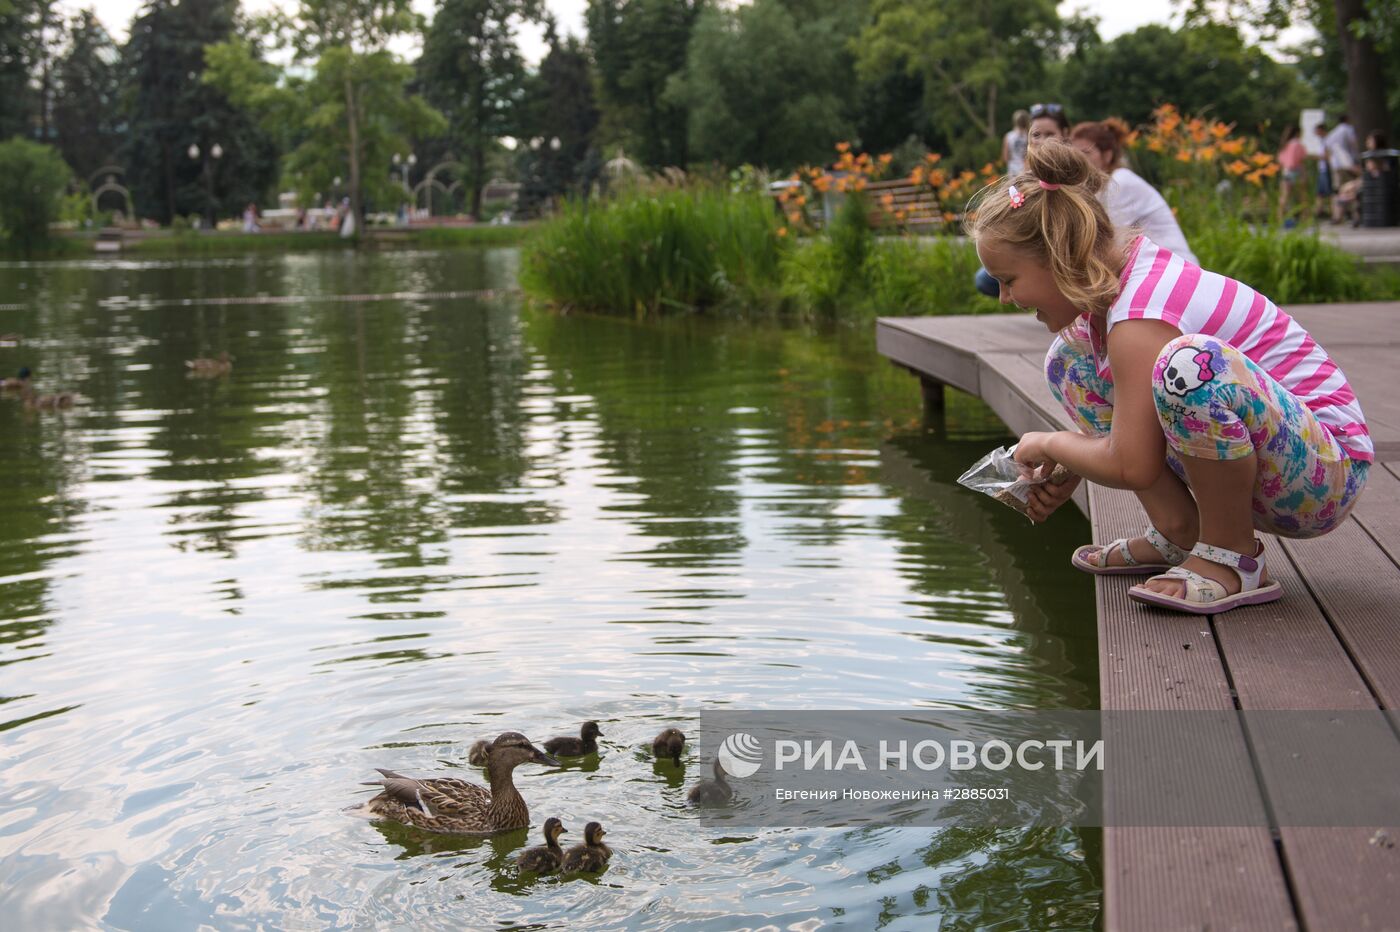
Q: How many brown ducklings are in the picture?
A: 6